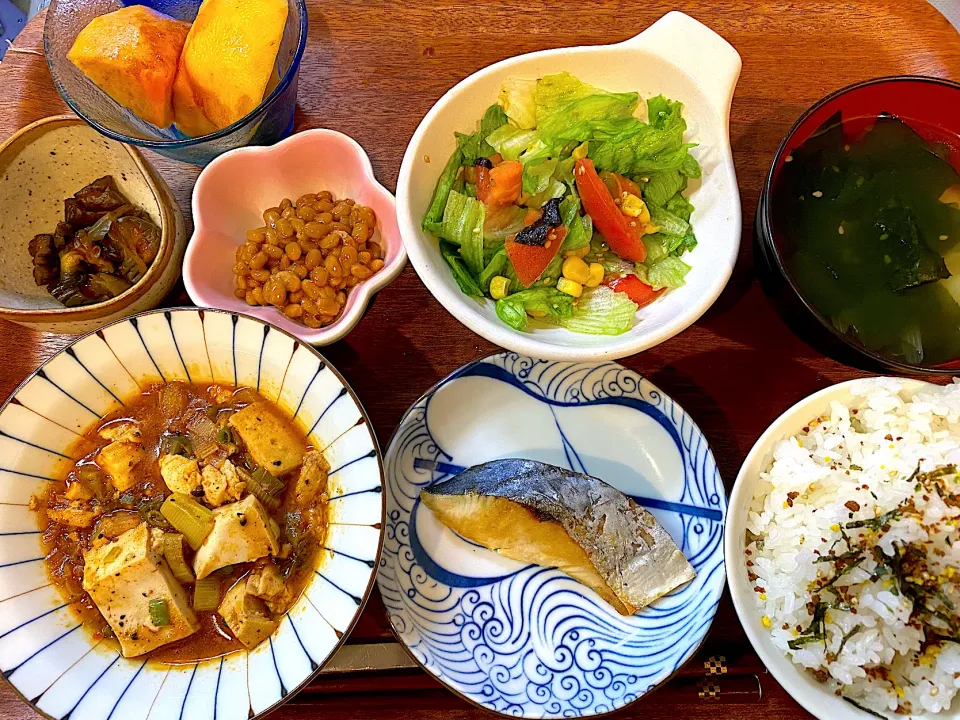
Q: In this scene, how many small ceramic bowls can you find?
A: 2